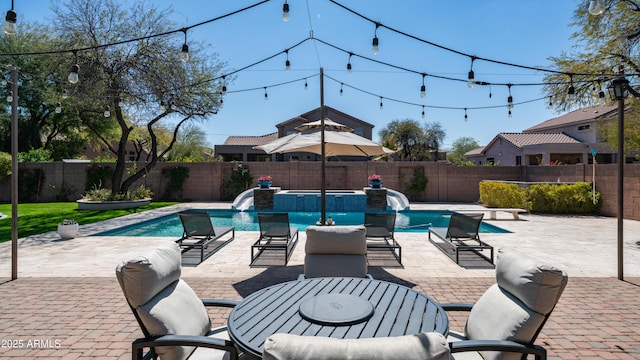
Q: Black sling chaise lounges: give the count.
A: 4